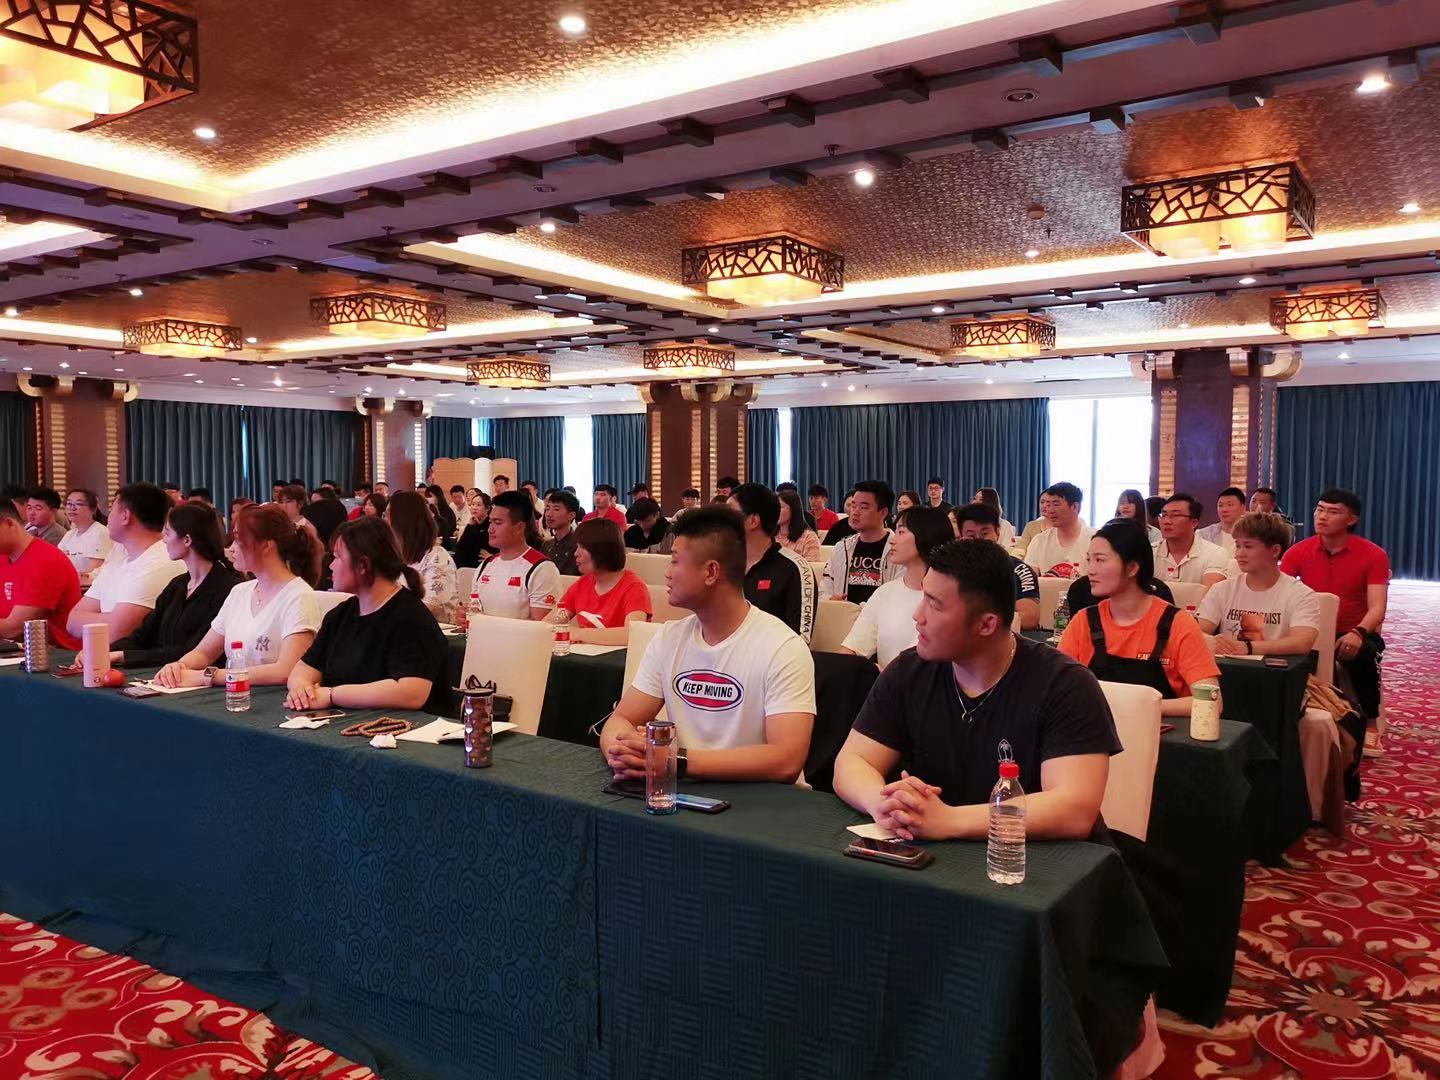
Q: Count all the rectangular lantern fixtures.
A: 9